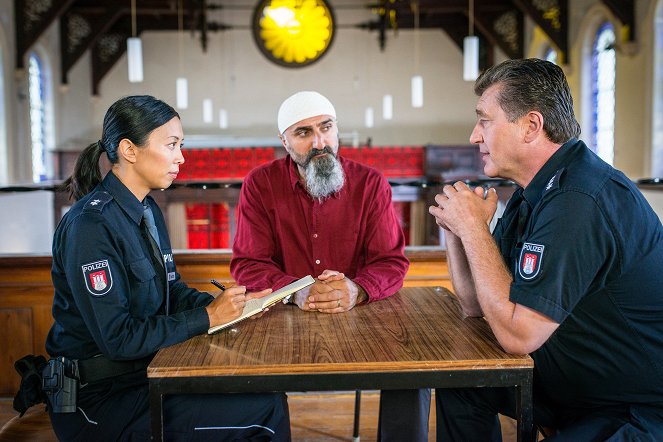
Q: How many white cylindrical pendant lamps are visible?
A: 8